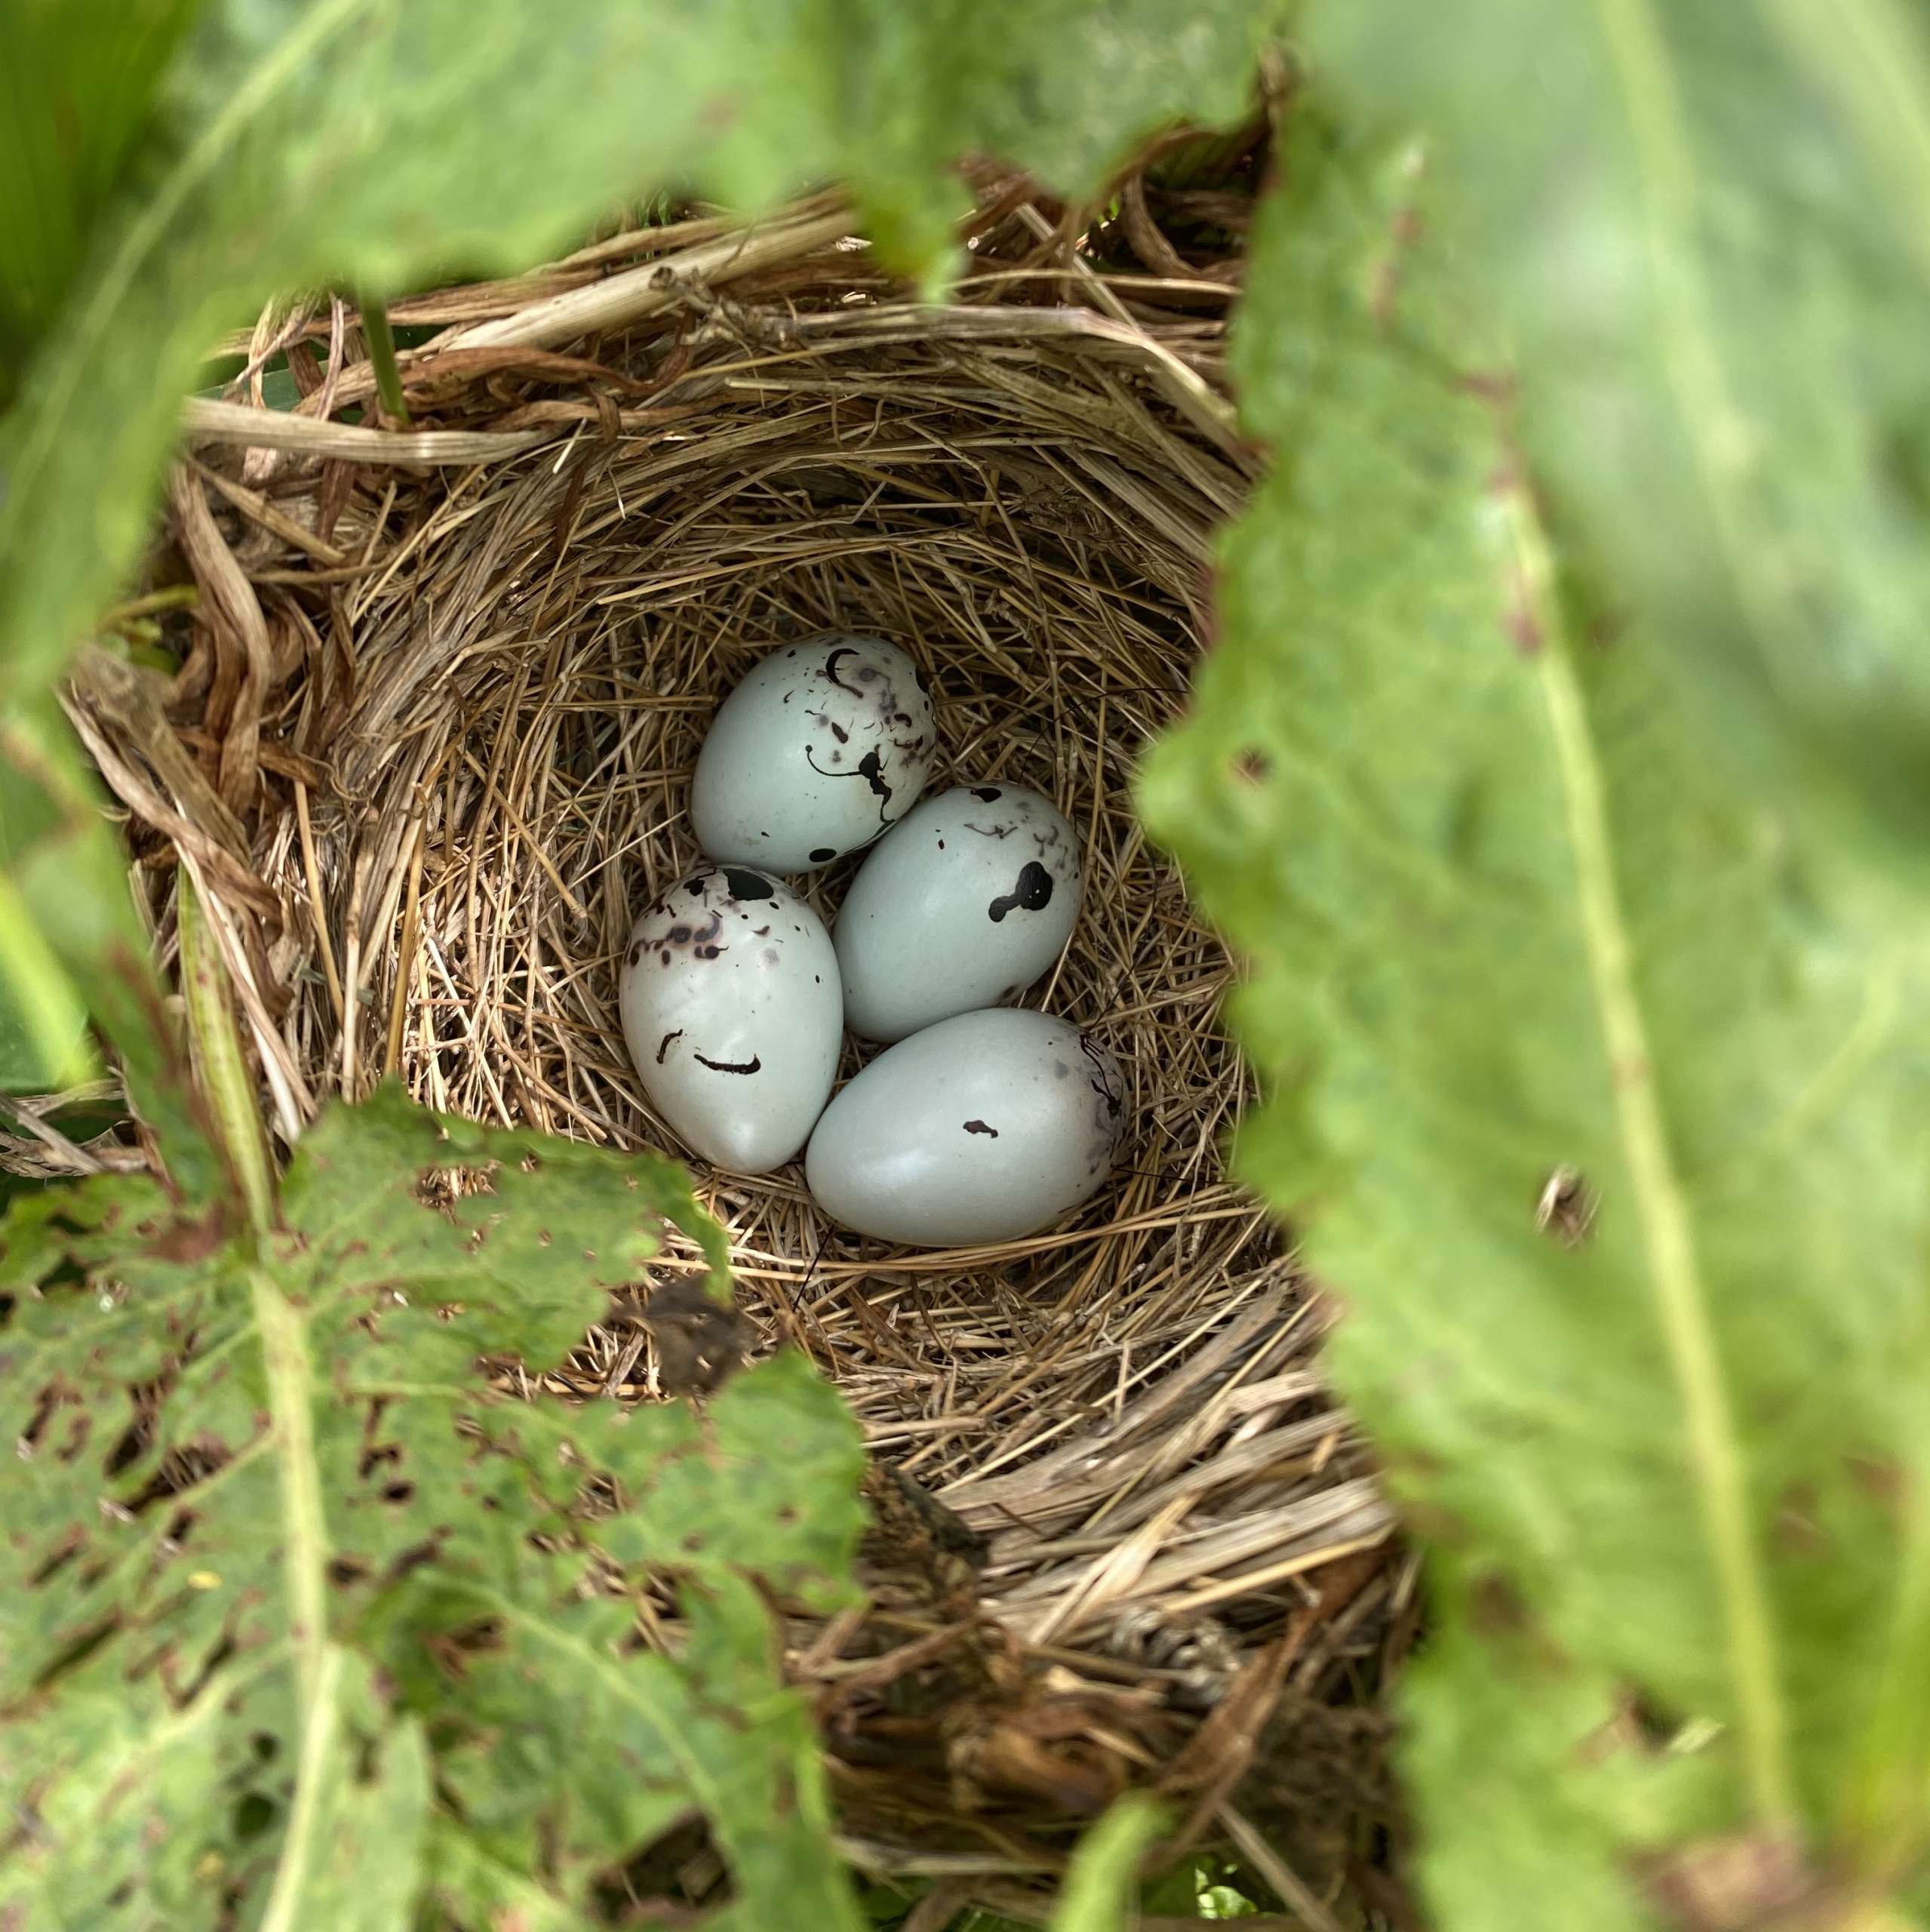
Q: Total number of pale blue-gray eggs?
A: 4